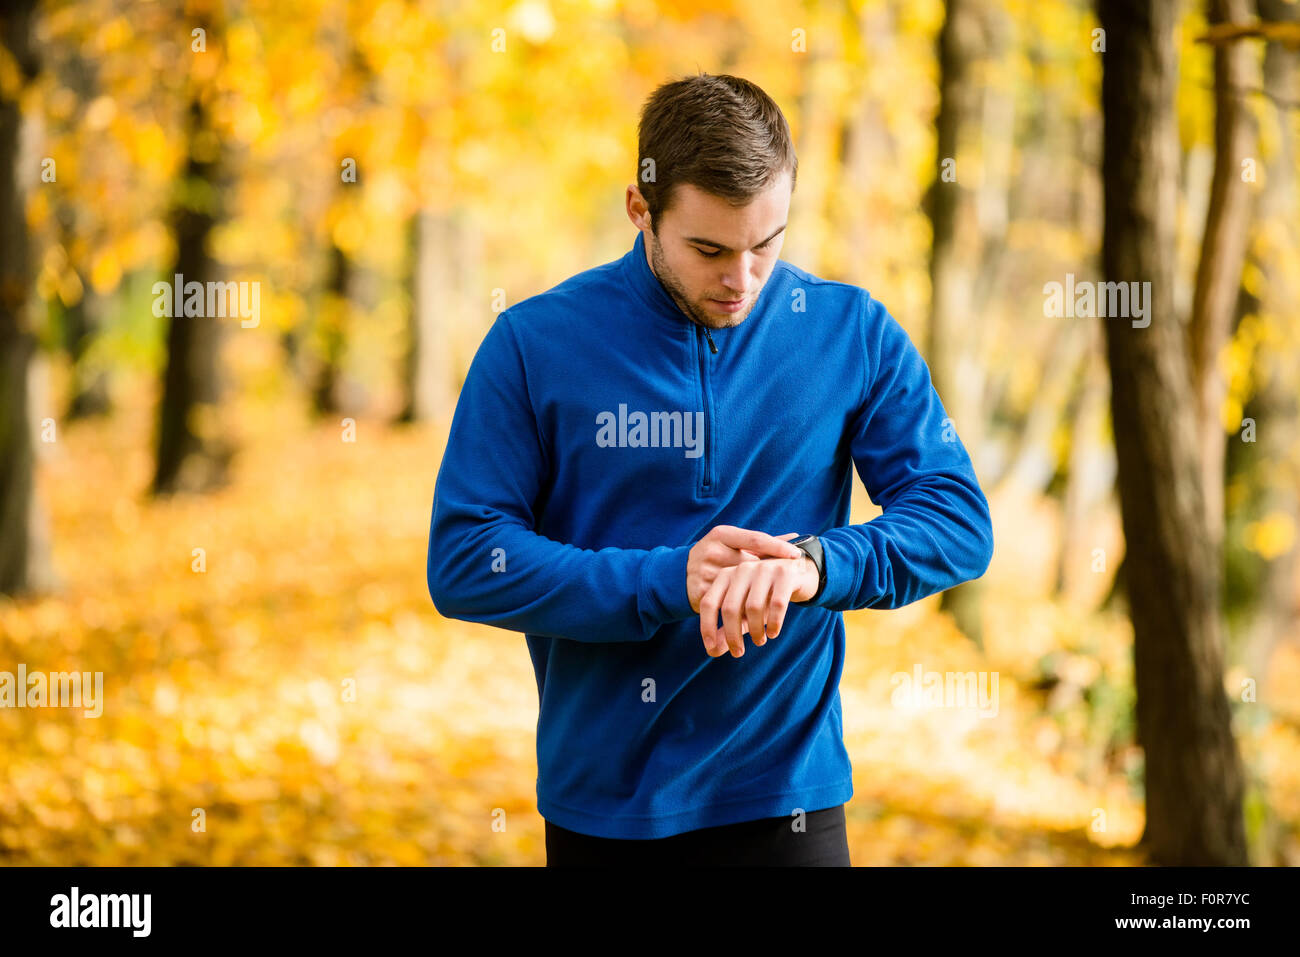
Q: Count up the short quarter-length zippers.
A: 1